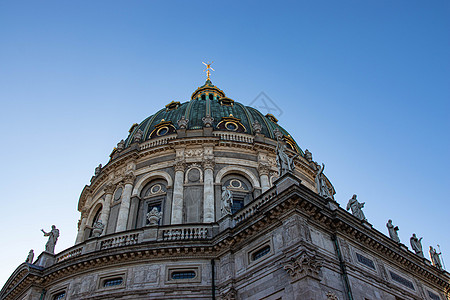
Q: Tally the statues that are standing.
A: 9